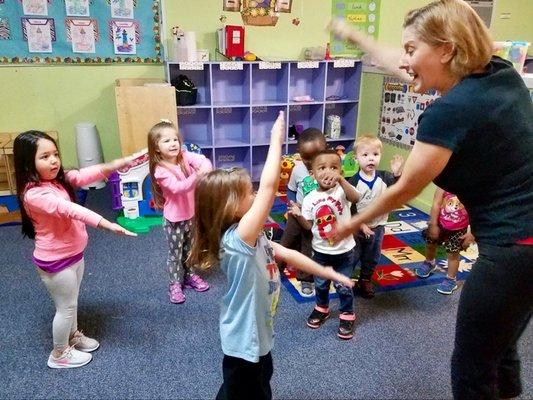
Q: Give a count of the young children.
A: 7